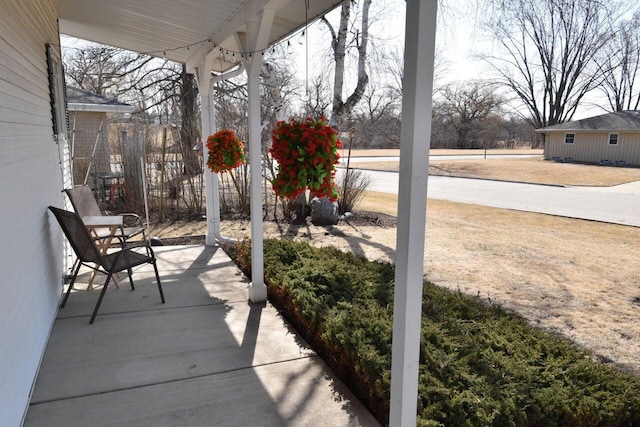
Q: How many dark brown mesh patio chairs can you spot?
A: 2